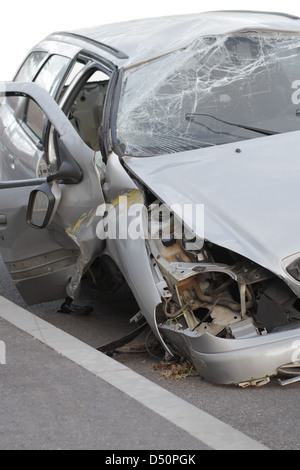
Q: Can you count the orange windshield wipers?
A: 0